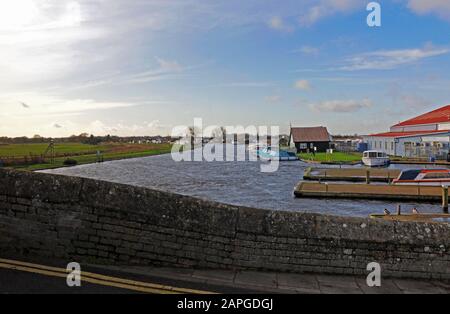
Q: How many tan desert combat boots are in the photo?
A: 0